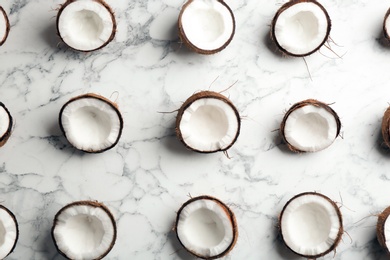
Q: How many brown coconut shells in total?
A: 15